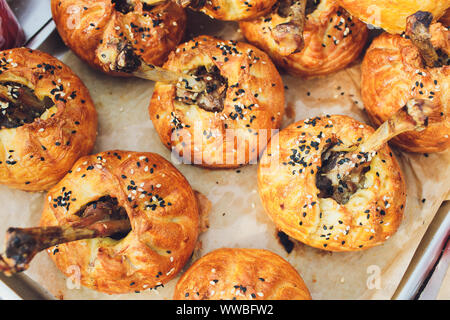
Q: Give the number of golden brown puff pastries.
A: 10